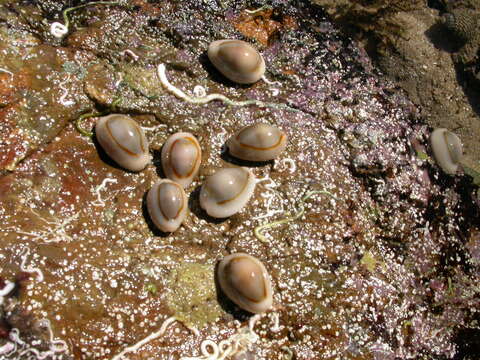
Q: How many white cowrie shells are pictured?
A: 8